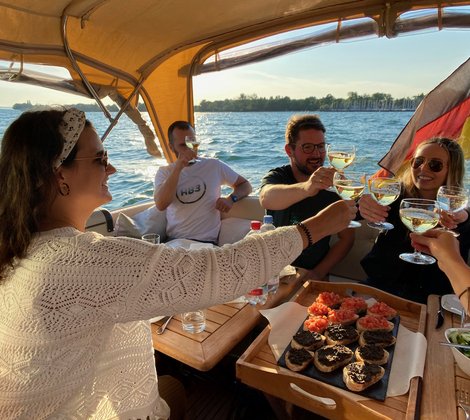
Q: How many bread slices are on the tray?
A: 14